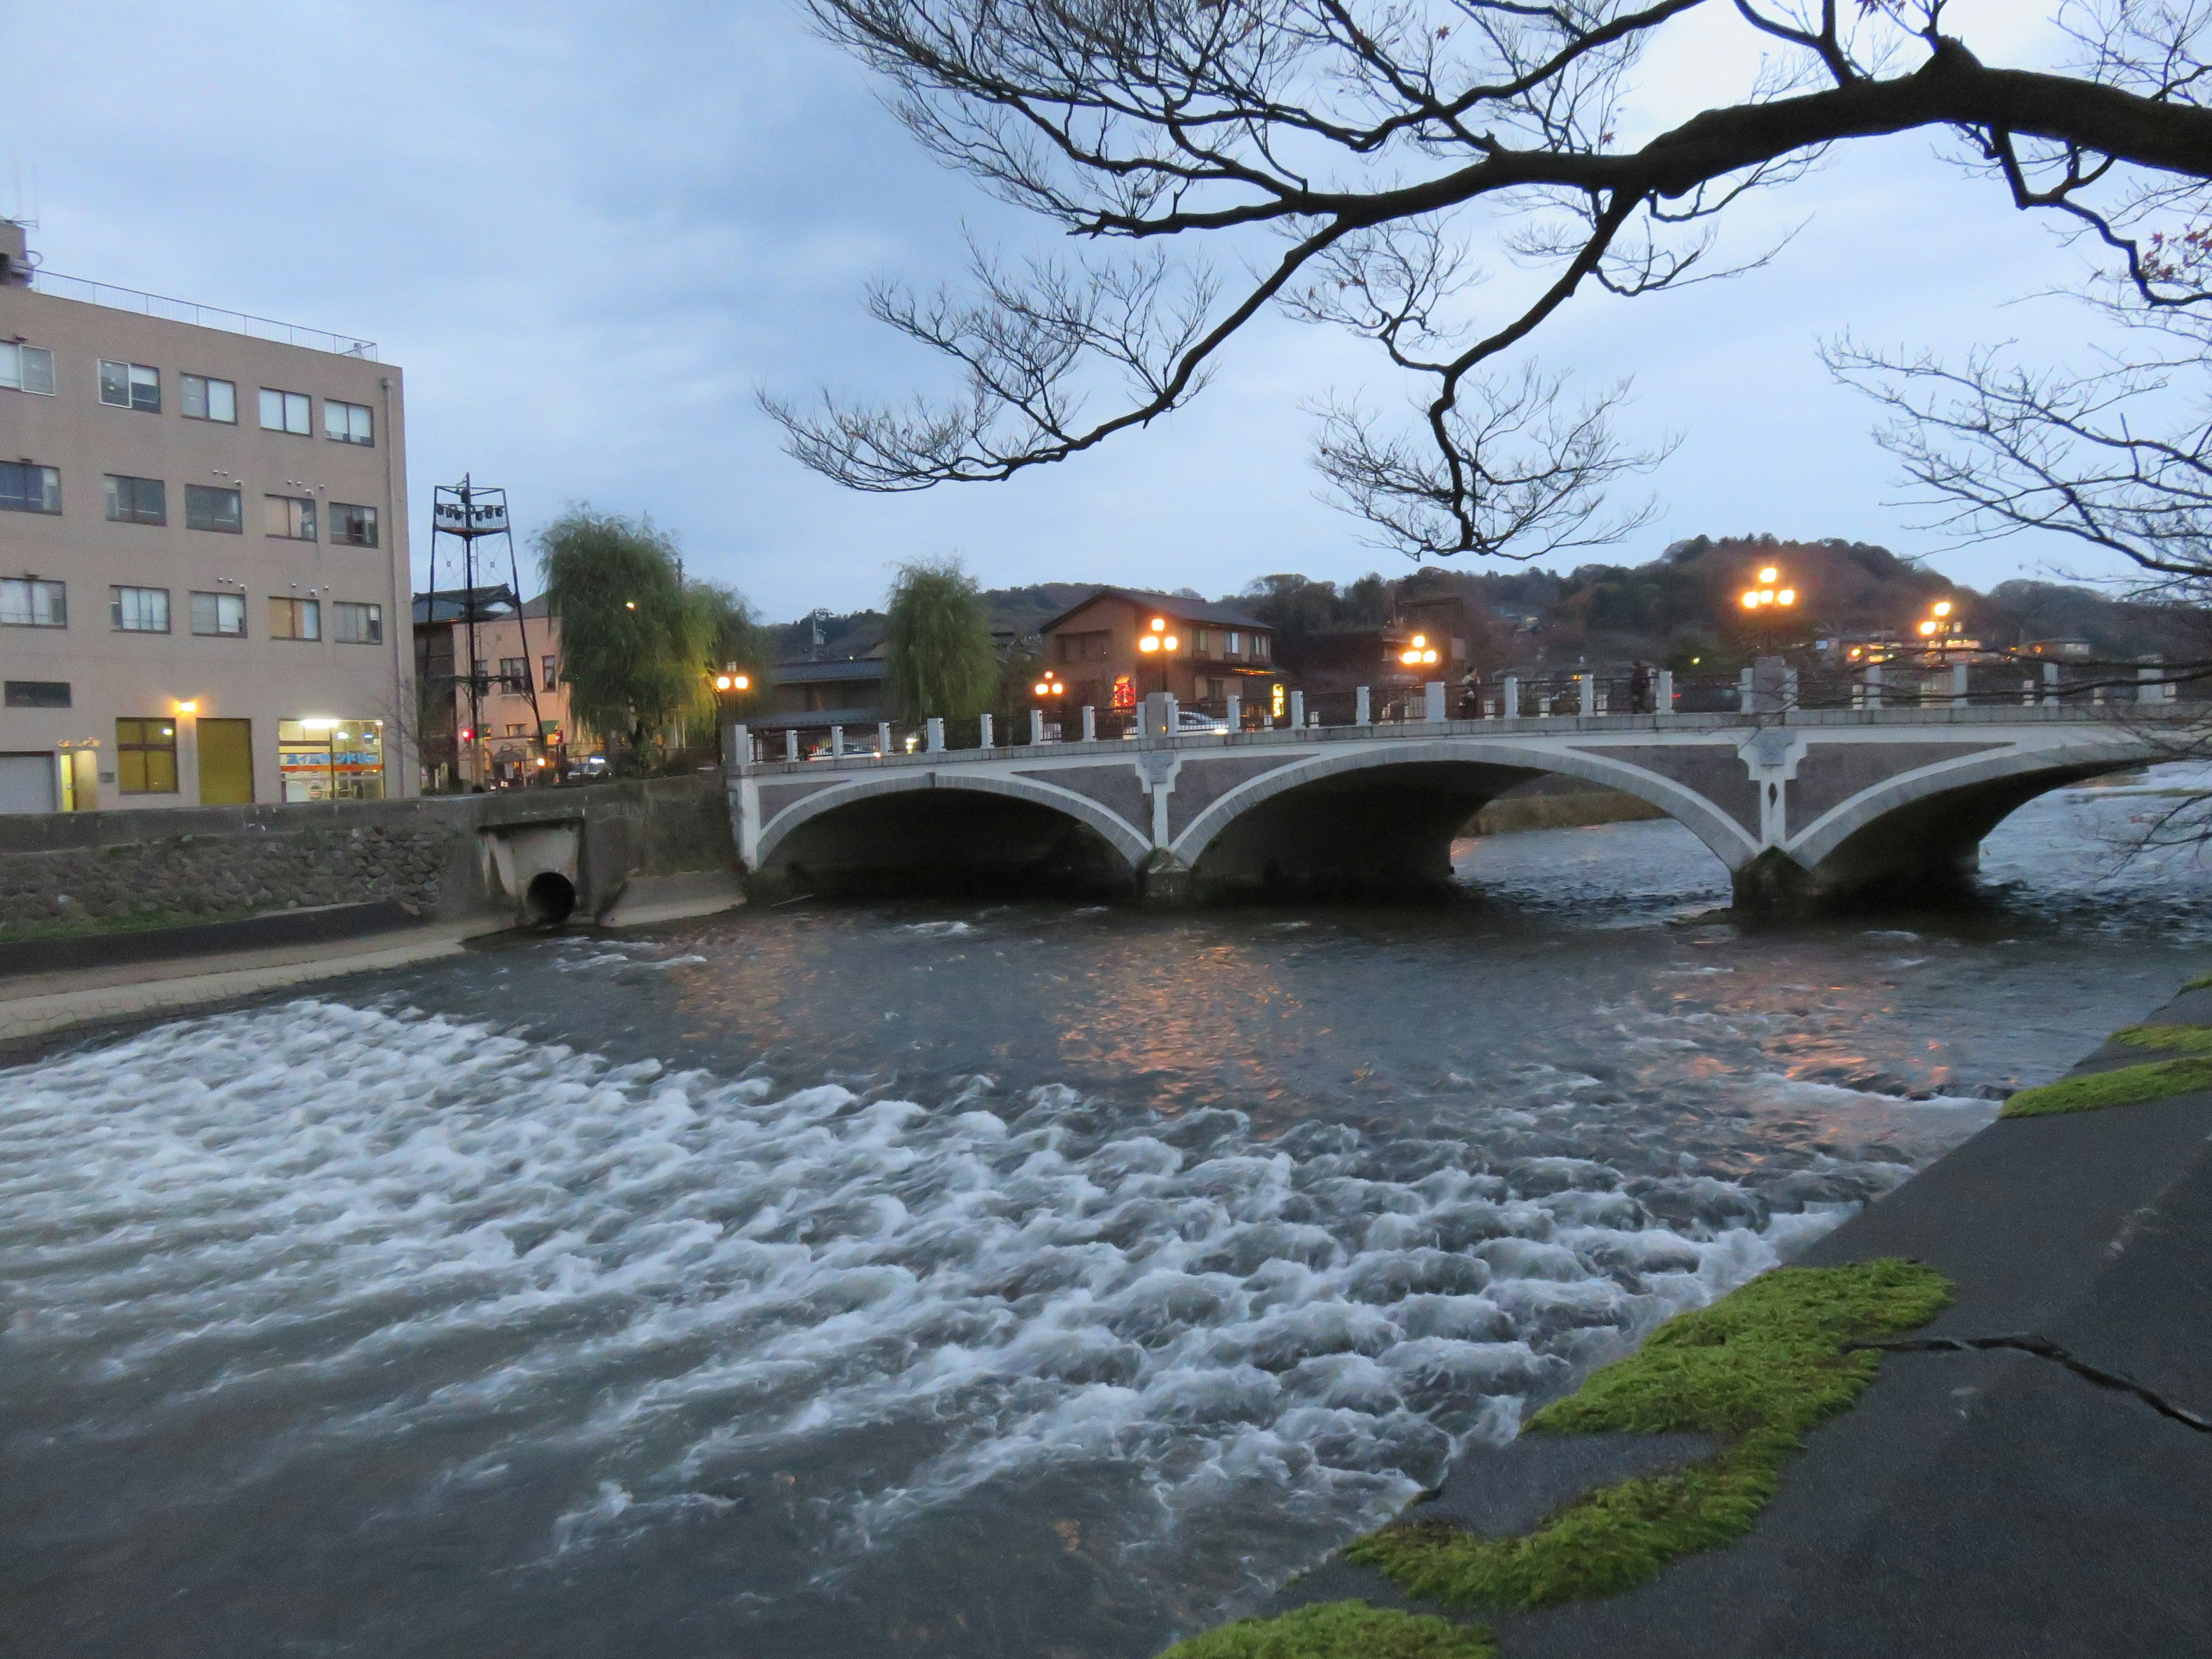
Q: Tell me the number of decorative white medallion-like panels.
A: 2